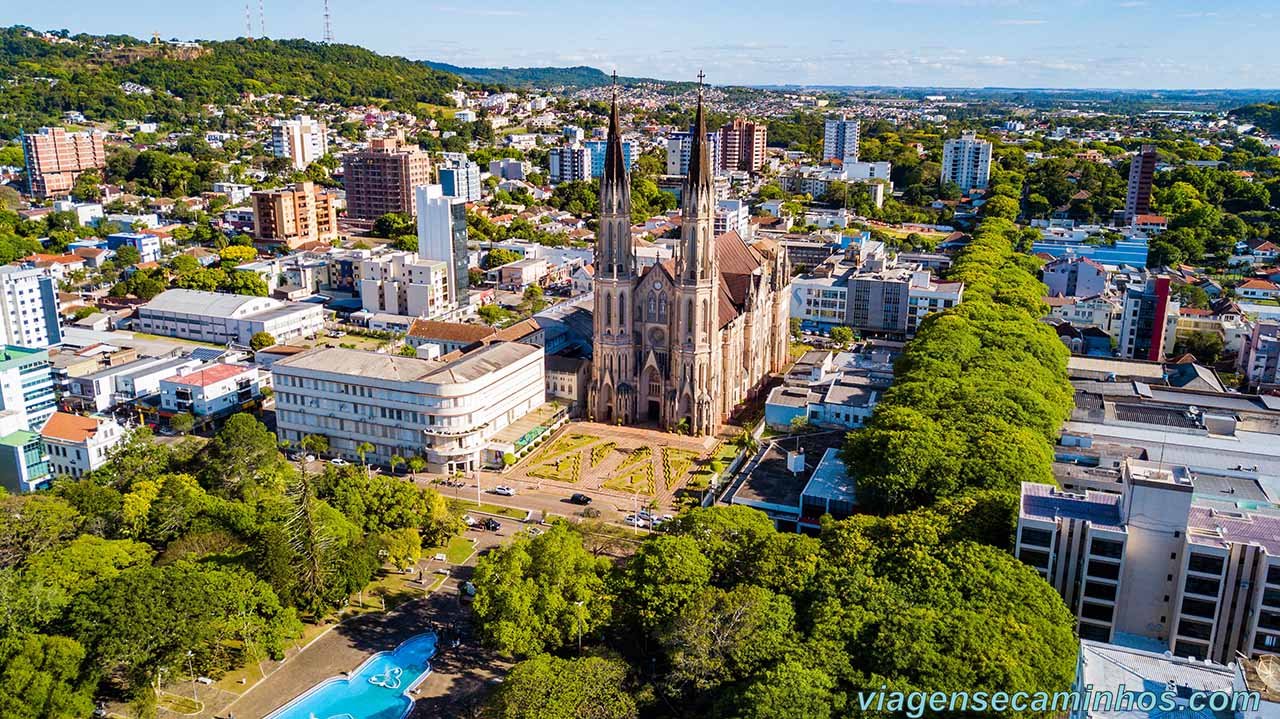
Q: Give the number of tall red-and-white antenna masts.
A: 3